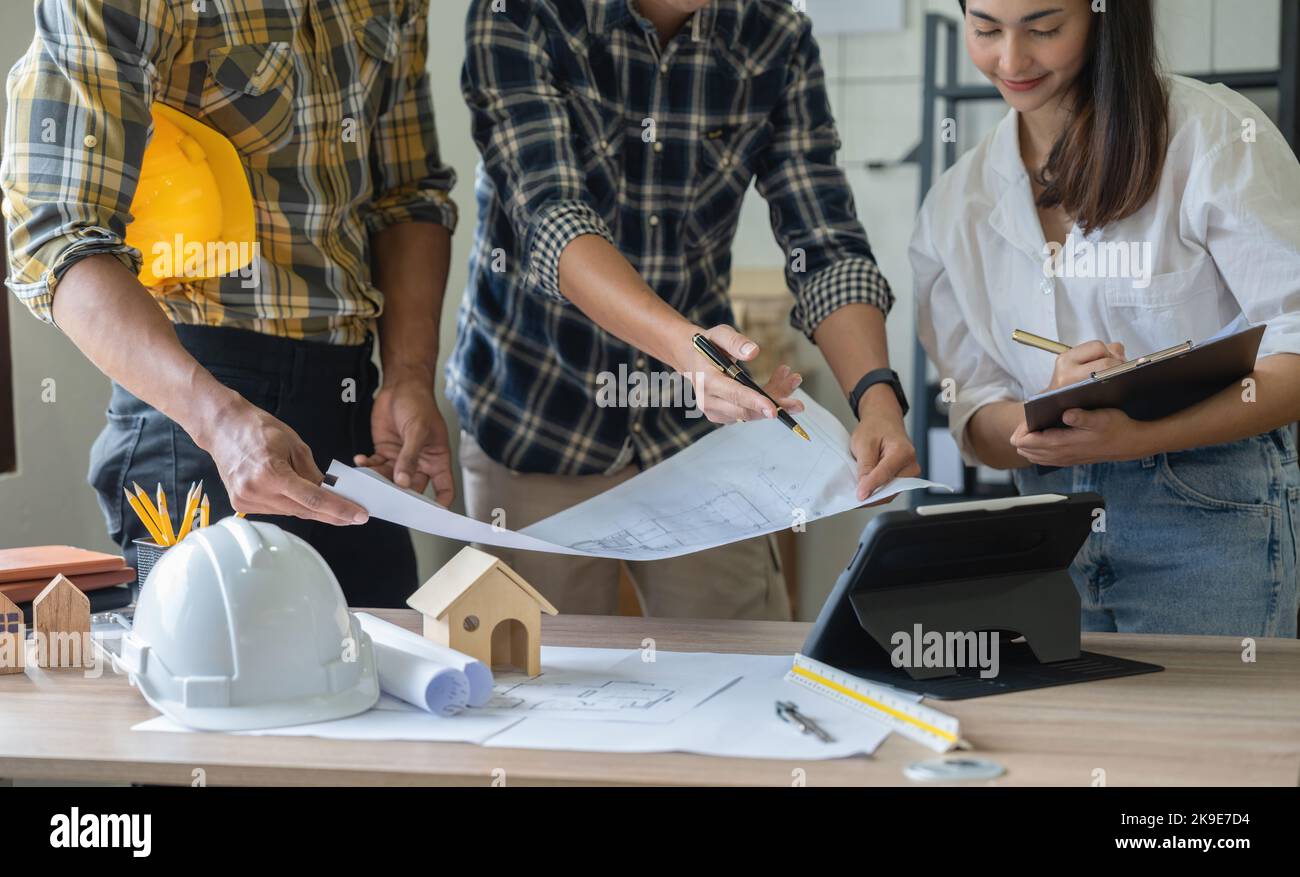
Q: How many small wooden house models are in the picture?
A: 3